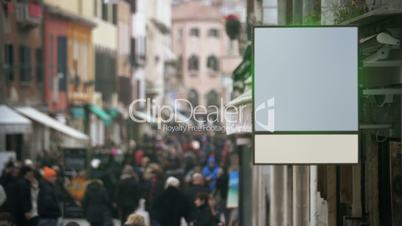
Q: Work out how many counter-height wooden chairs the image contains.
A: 0